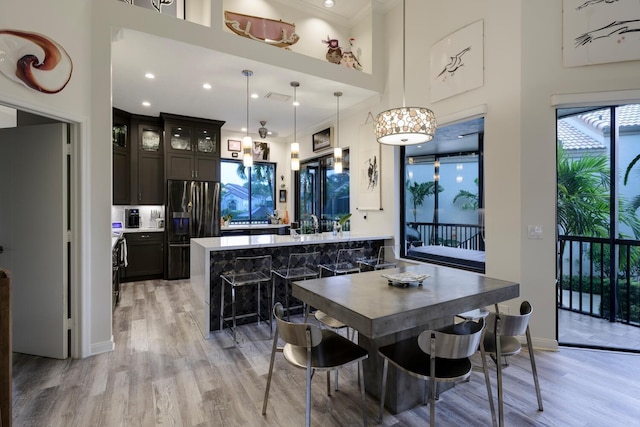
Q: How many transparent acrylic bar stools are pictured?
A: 4